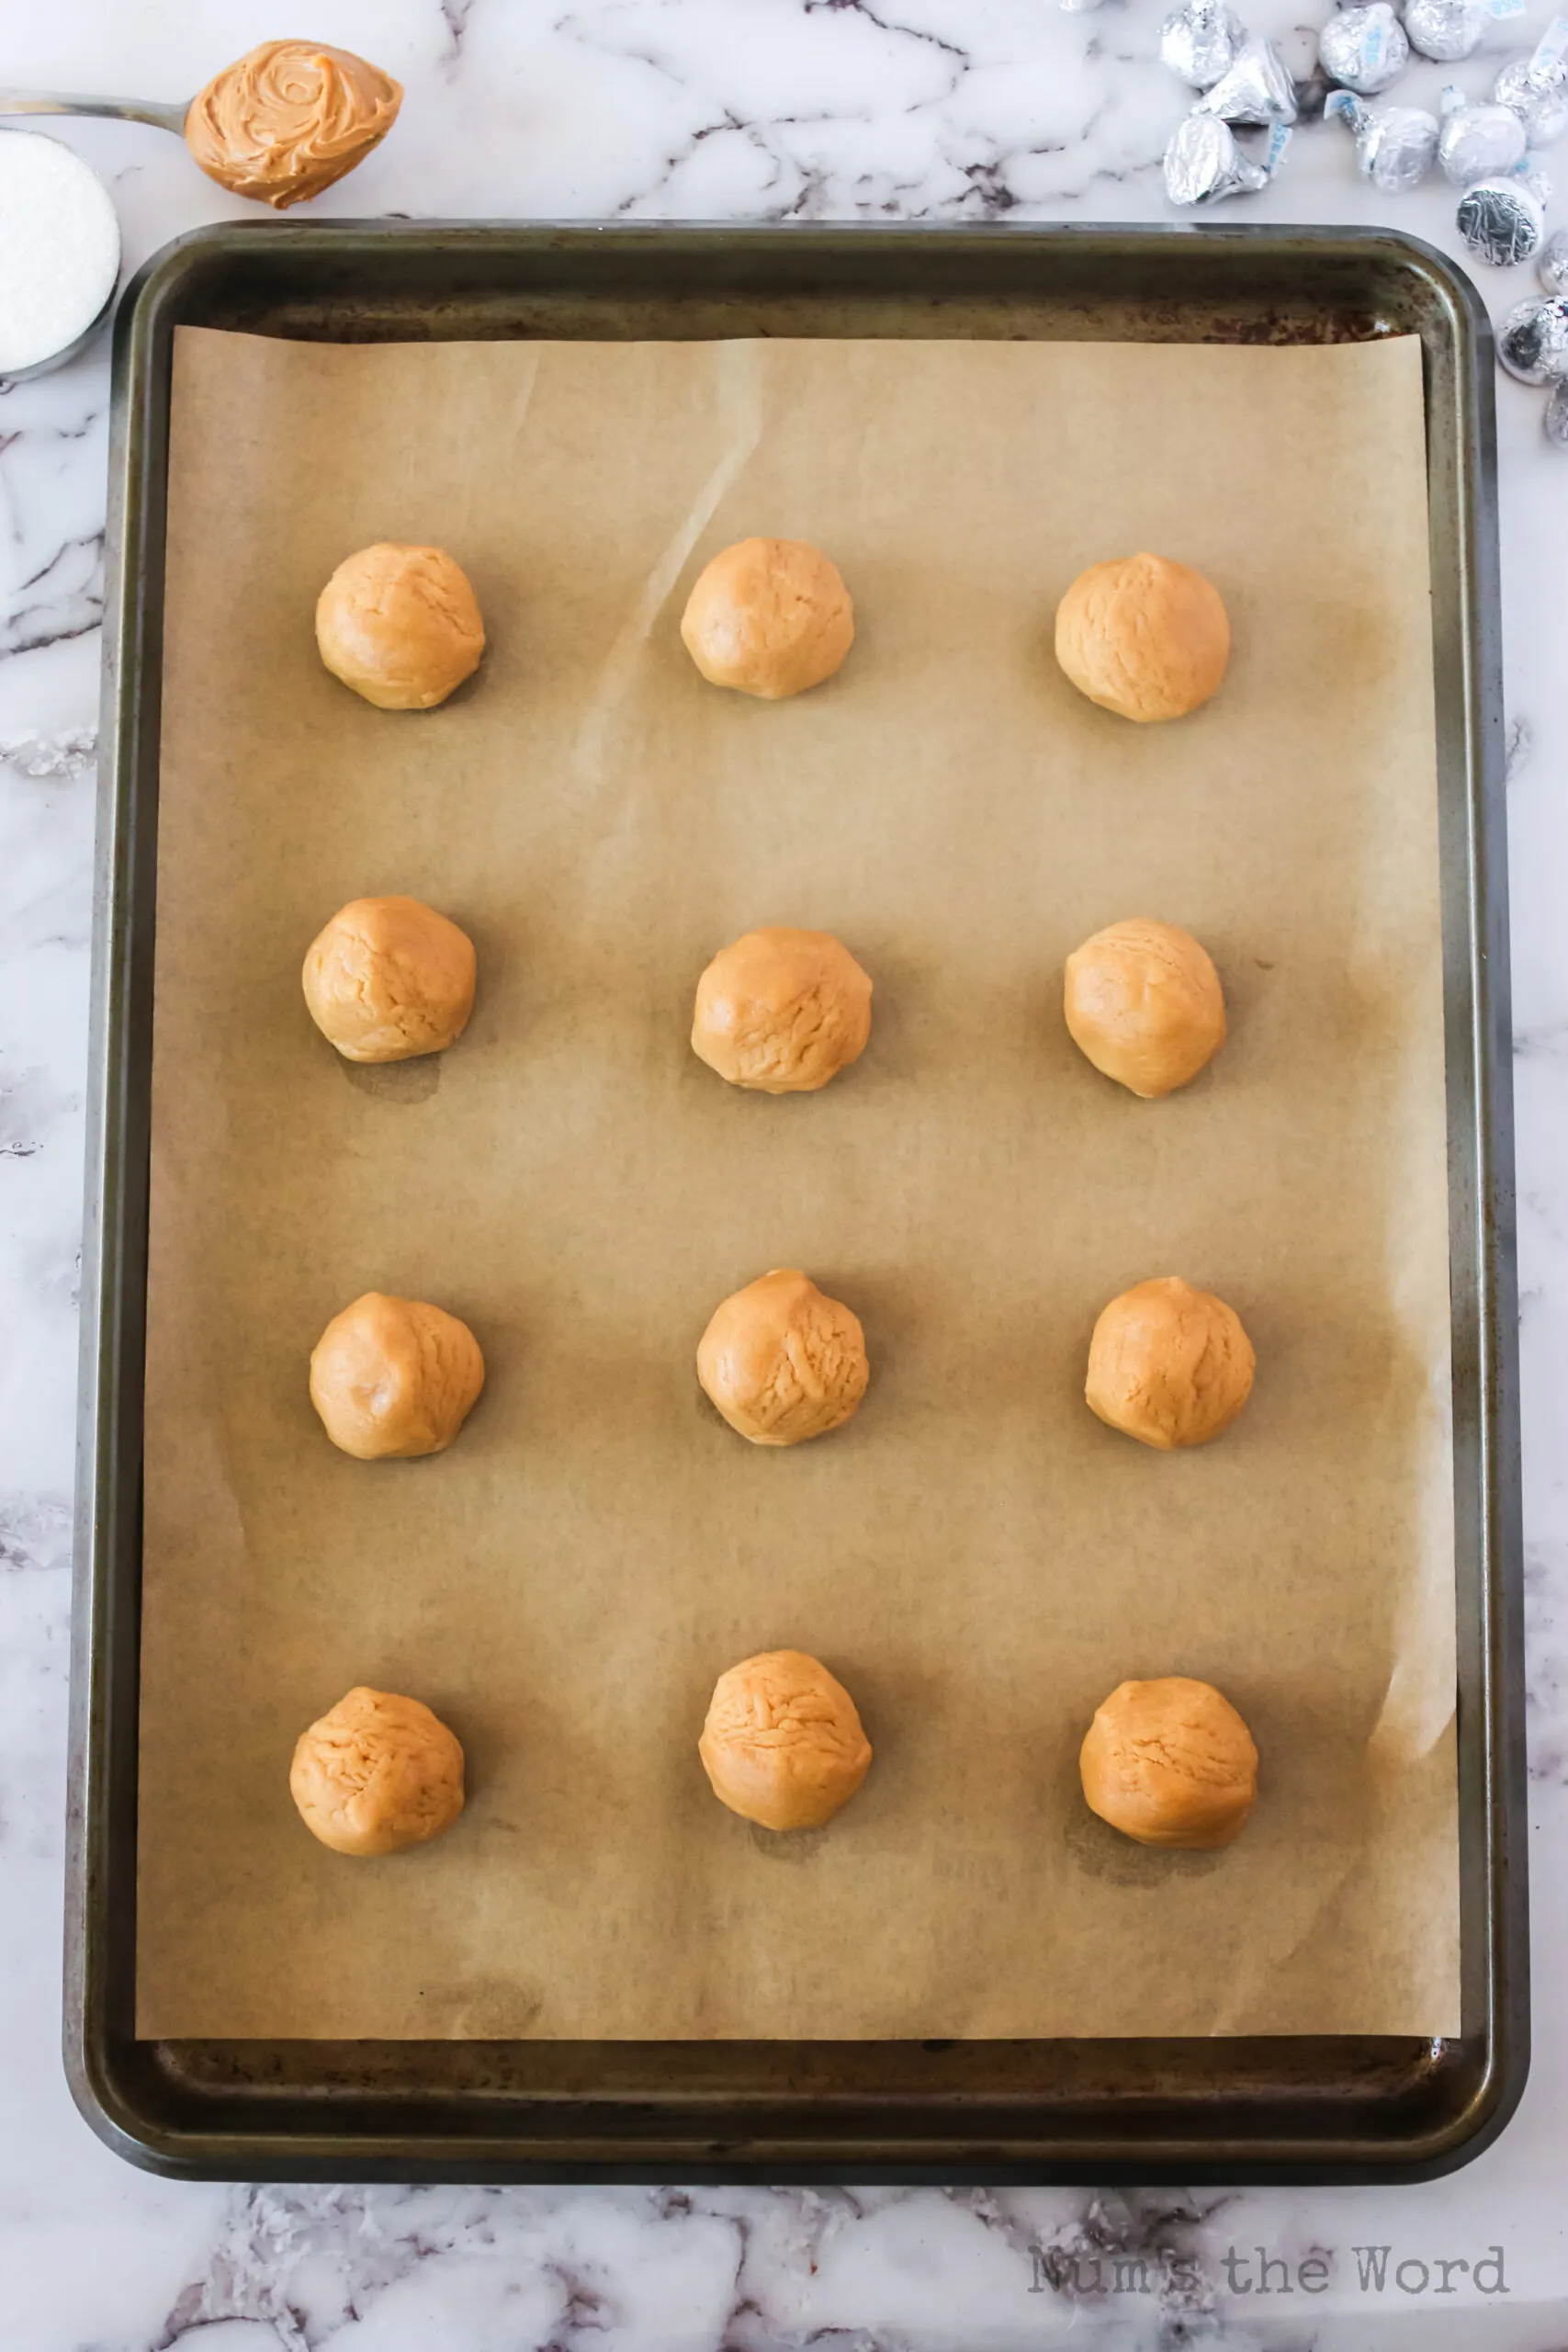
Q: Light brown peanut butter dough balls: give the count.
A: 12